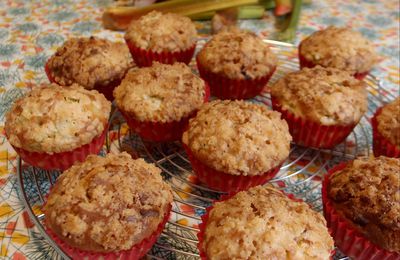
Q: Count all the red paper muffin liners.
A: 12